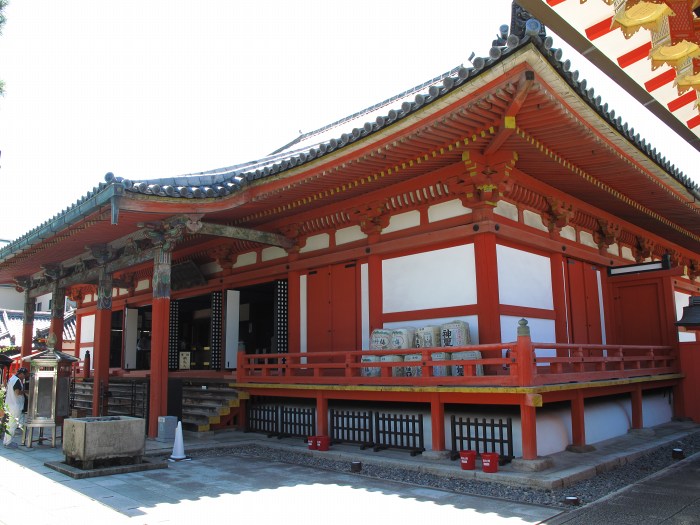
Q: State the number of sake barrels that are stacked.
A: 9